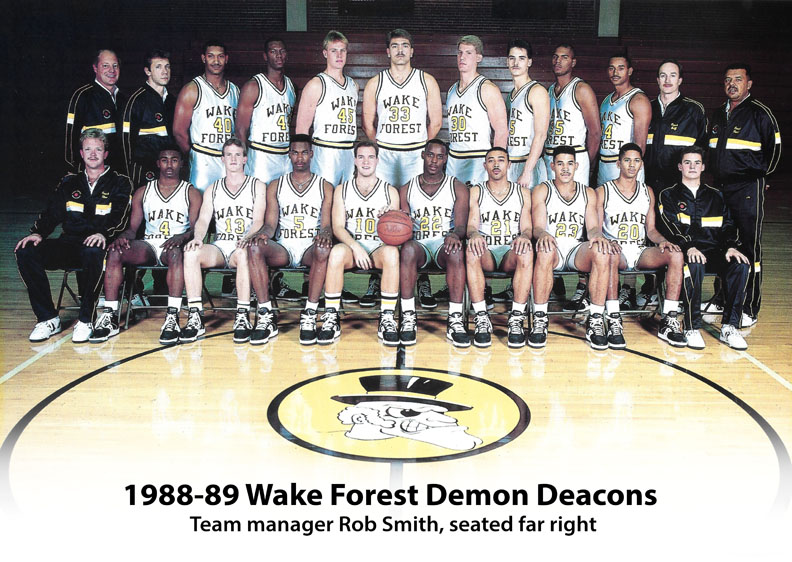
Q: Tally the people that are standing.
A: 12